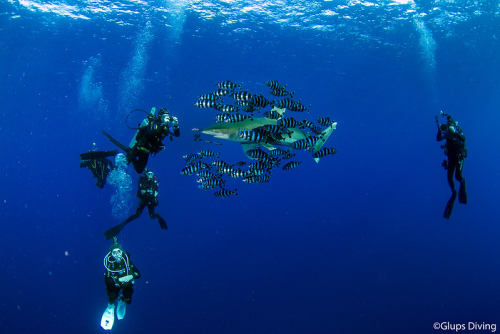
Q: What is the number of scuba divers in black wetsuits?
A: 5